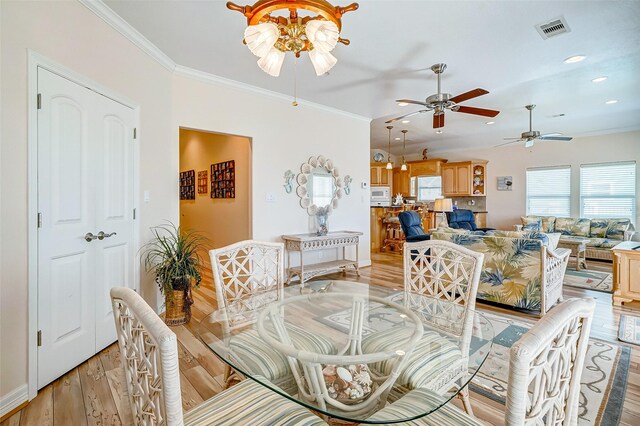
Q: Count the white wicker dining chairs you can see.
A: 4